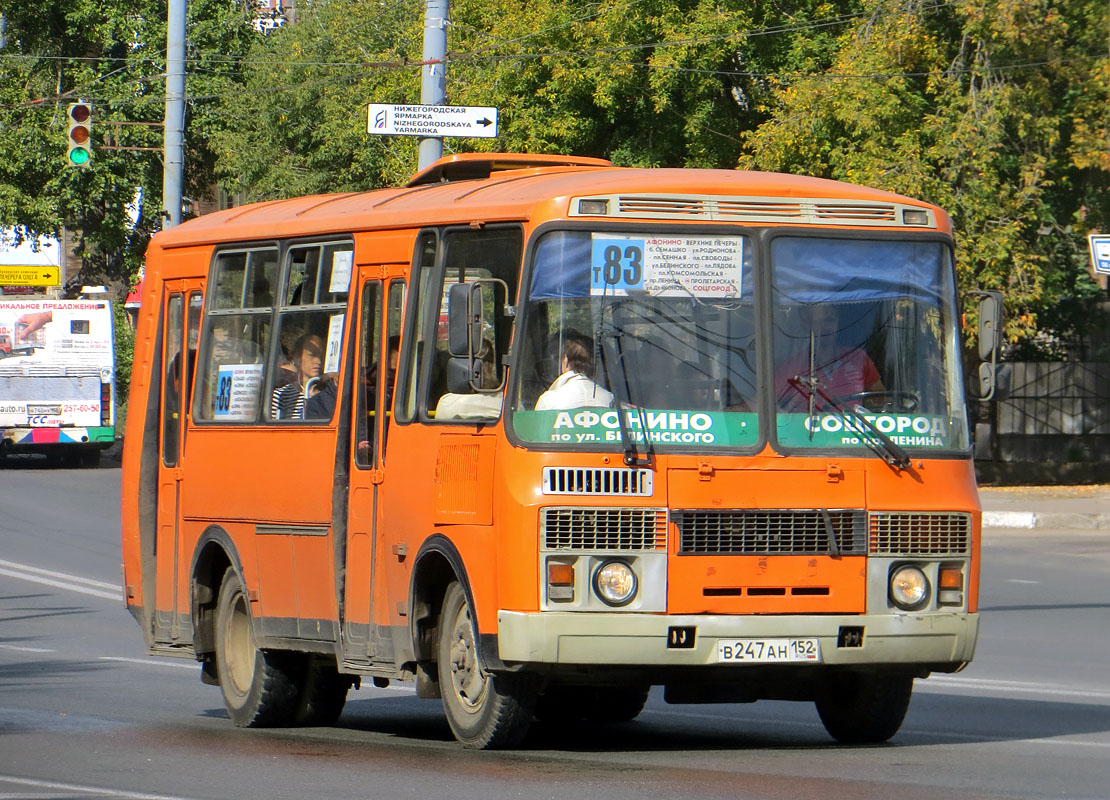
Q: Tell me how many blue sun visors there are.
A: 2